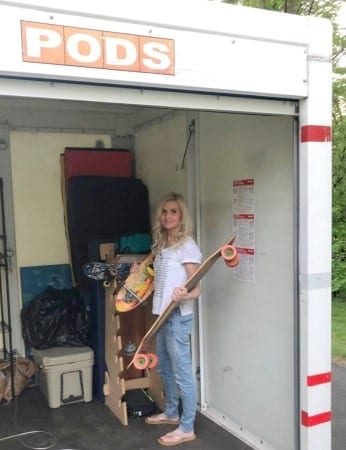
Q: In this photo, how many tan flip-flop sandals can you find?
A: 2